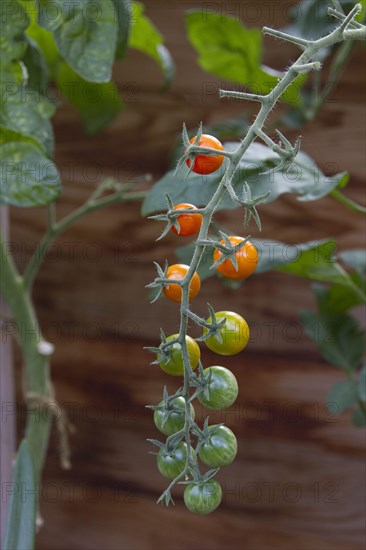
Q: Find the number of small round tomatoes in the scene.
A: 11